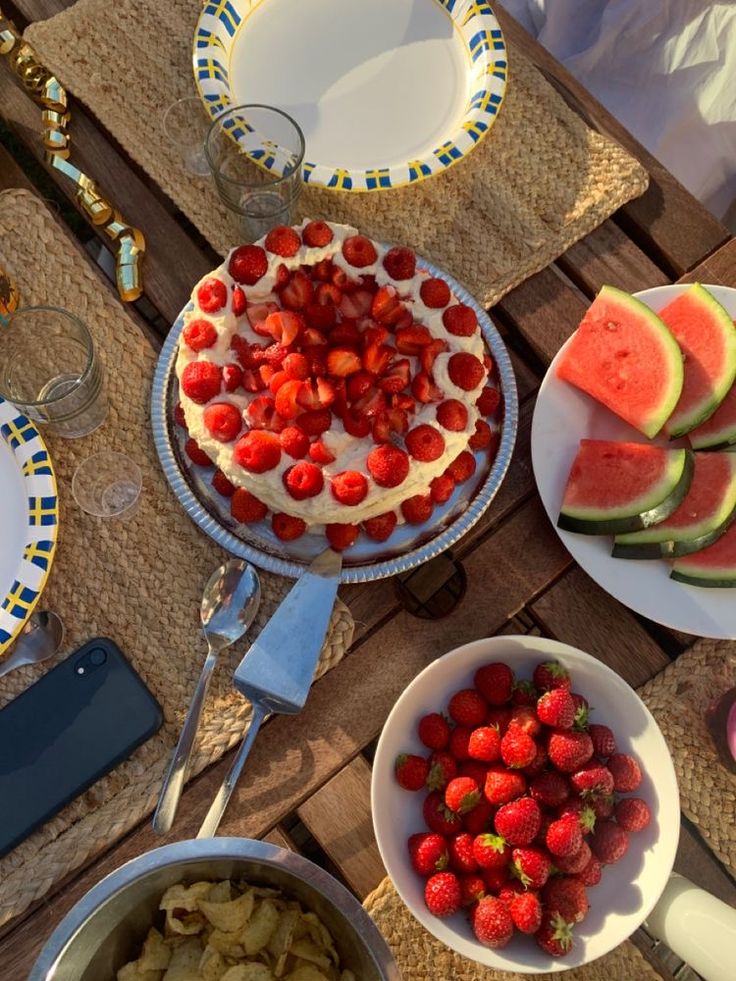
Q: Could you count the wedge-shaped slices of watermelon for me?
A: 6